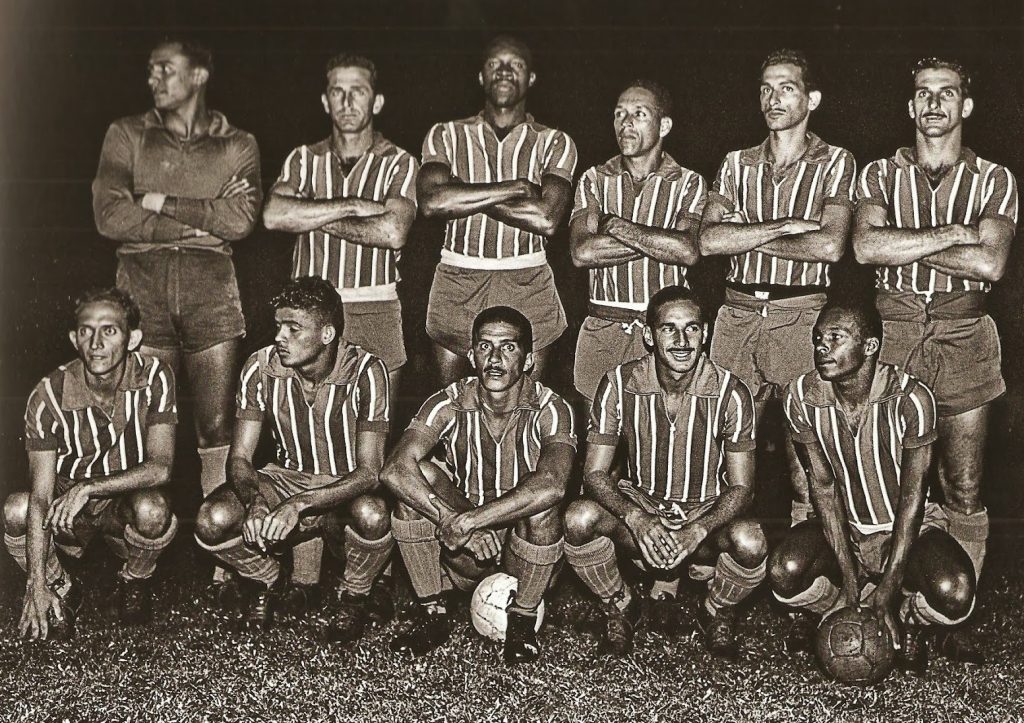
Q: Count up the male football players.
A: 11